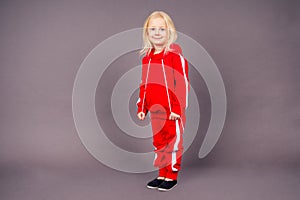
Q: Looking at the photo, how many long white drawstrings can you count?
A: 2